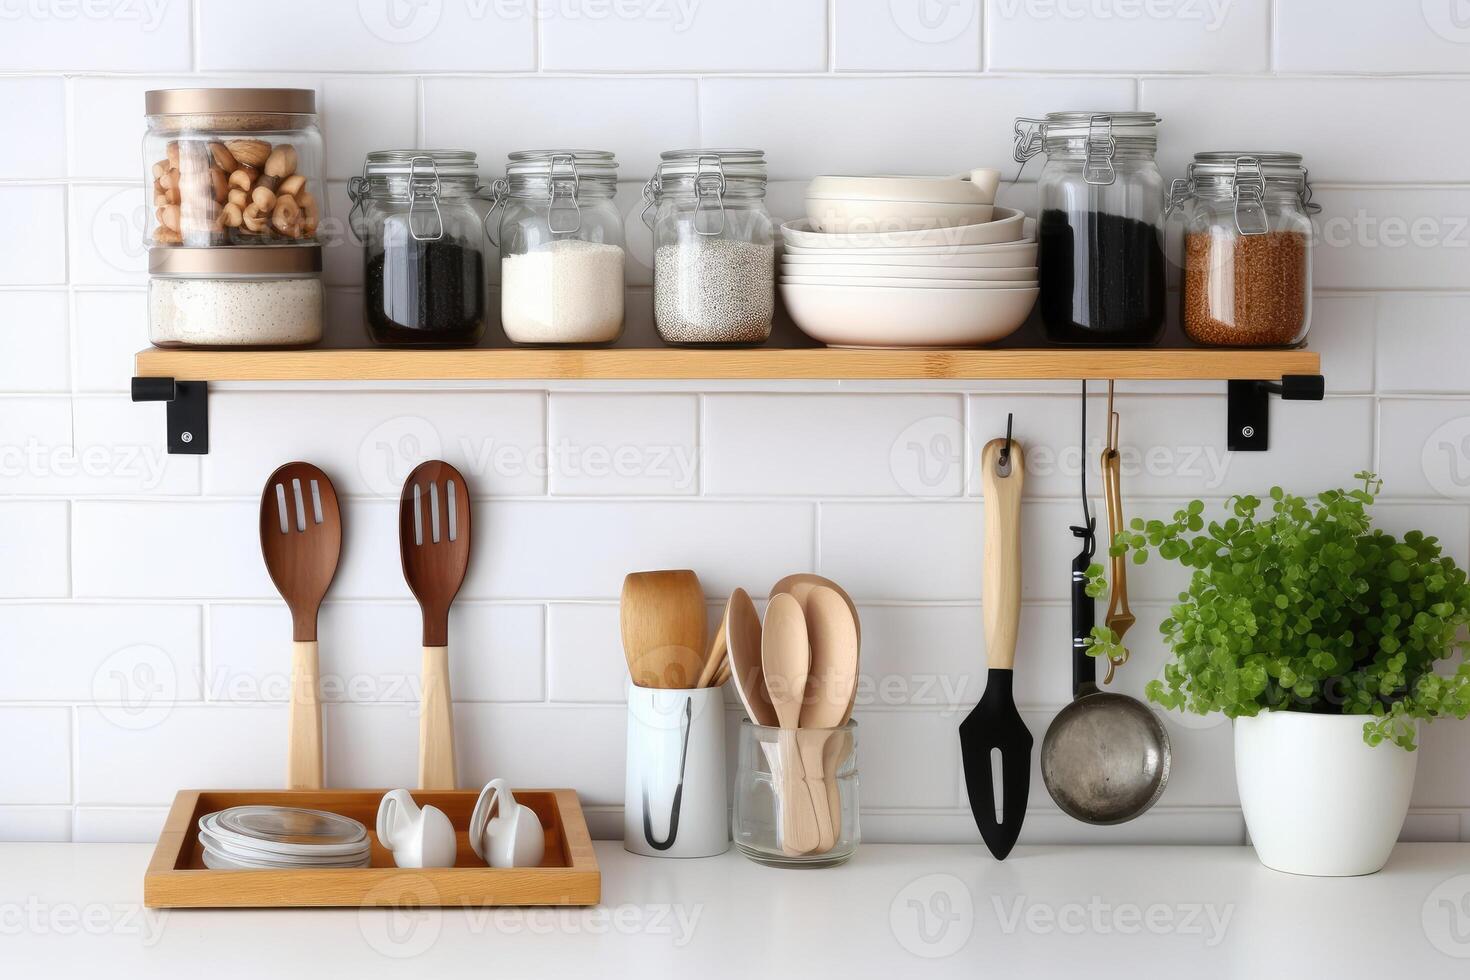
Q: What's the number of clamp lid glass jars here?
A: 5